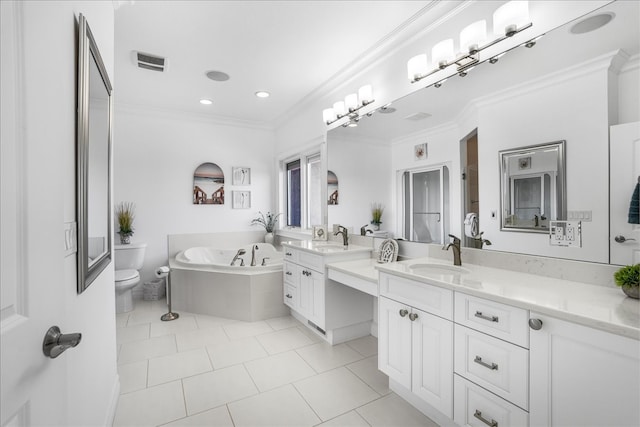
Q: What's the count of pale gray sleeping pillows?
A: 0